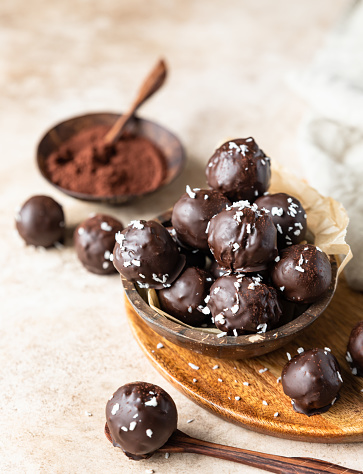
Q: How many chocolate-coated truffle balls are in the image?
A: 13